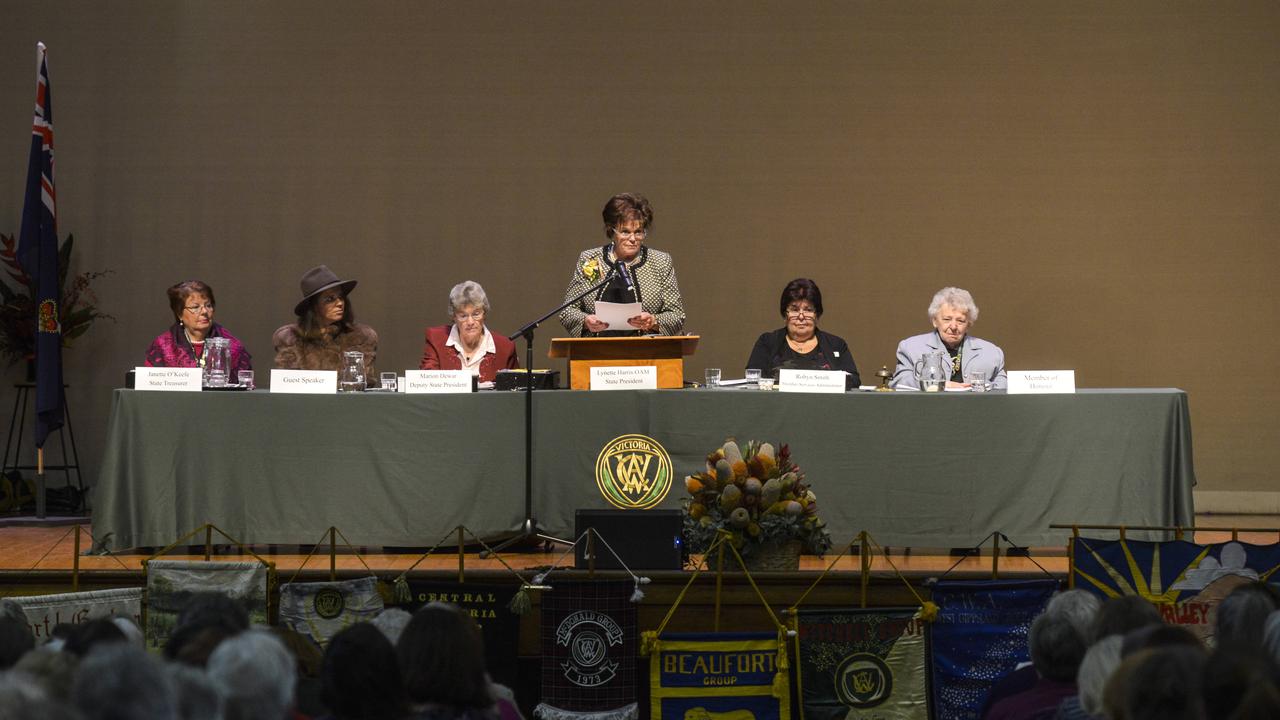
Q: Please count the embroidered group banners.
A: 9